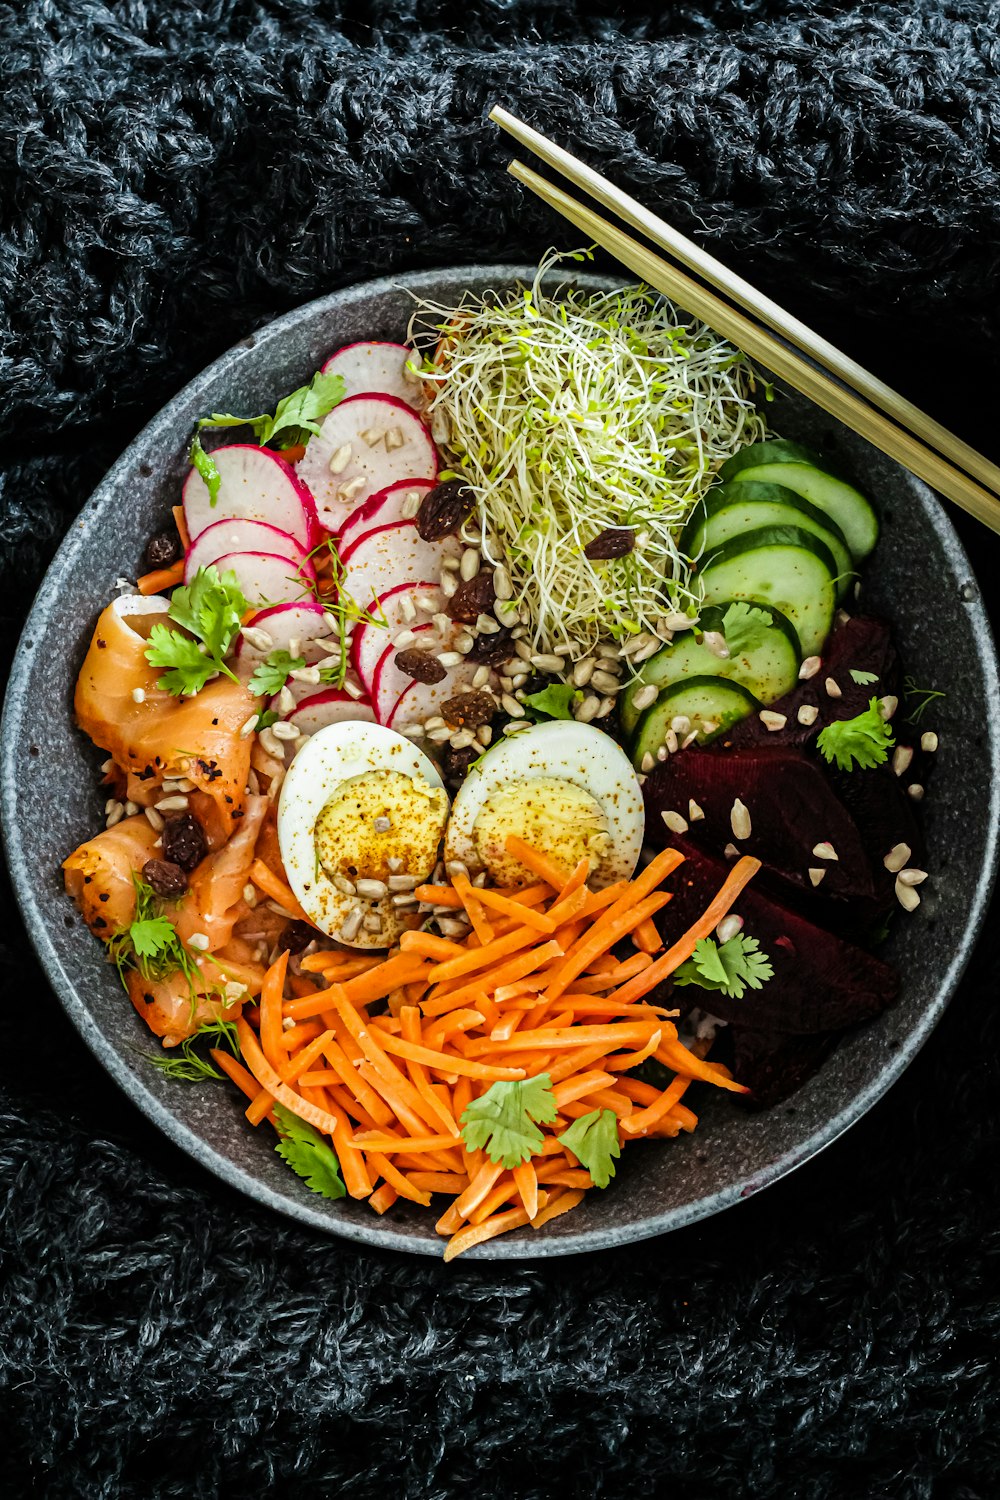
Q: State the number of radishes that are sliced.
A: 13